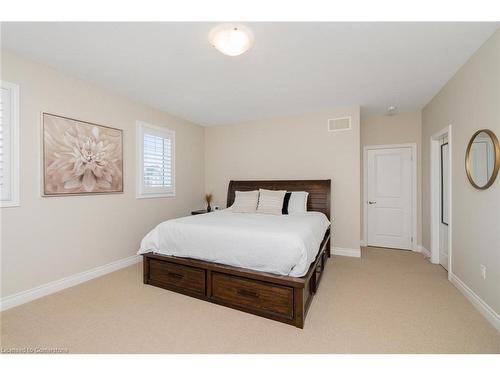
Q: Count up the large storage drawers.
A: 2